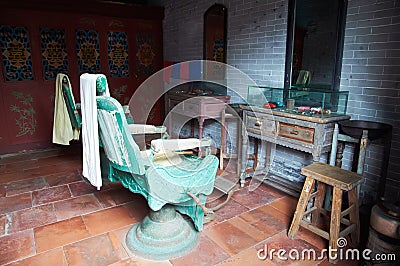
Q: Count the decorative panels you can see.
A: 5